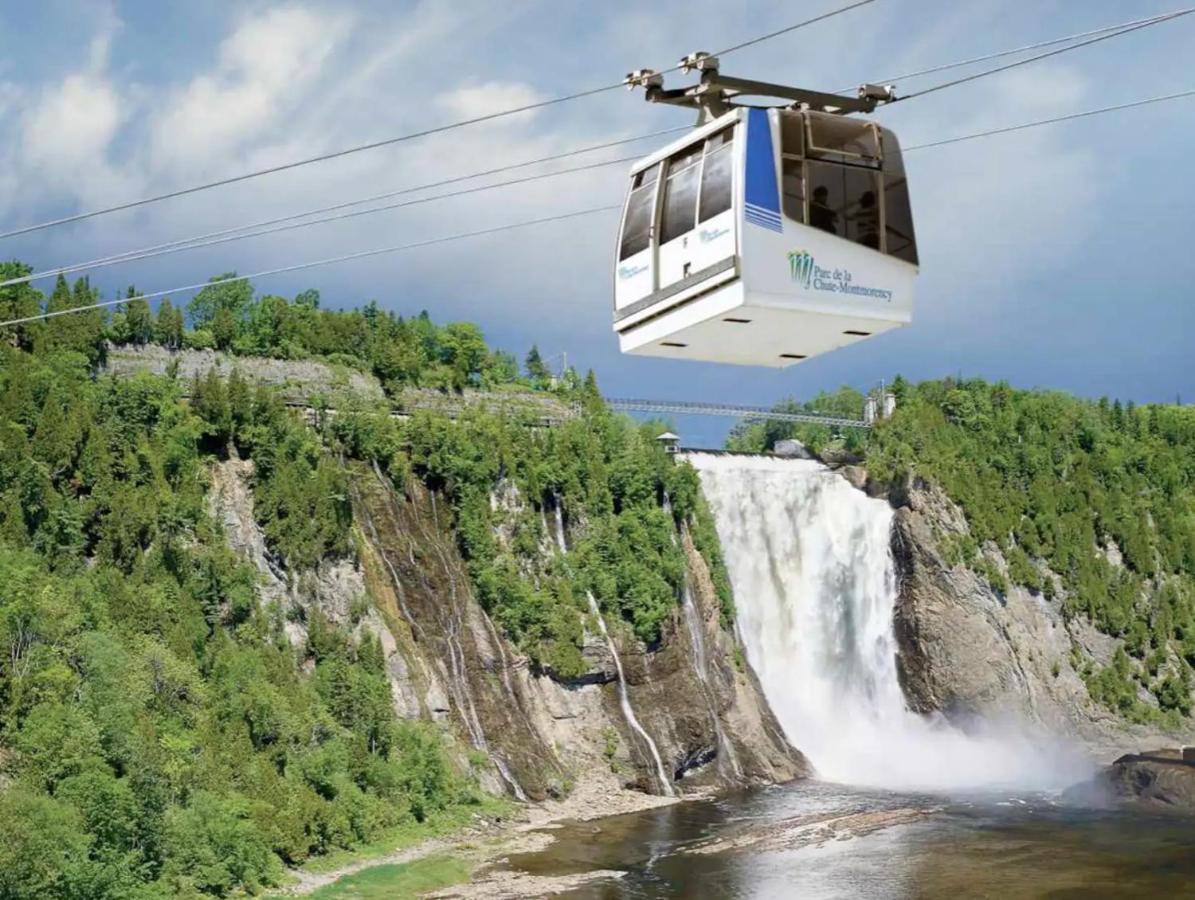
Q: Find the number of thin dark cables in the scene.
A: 4